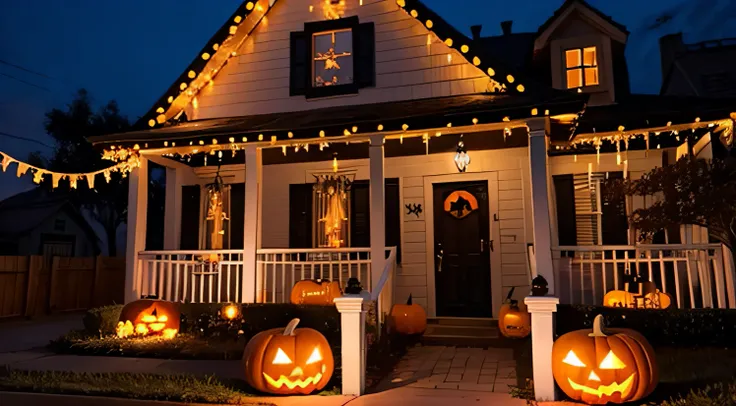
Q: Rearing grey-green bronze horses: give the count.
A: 0